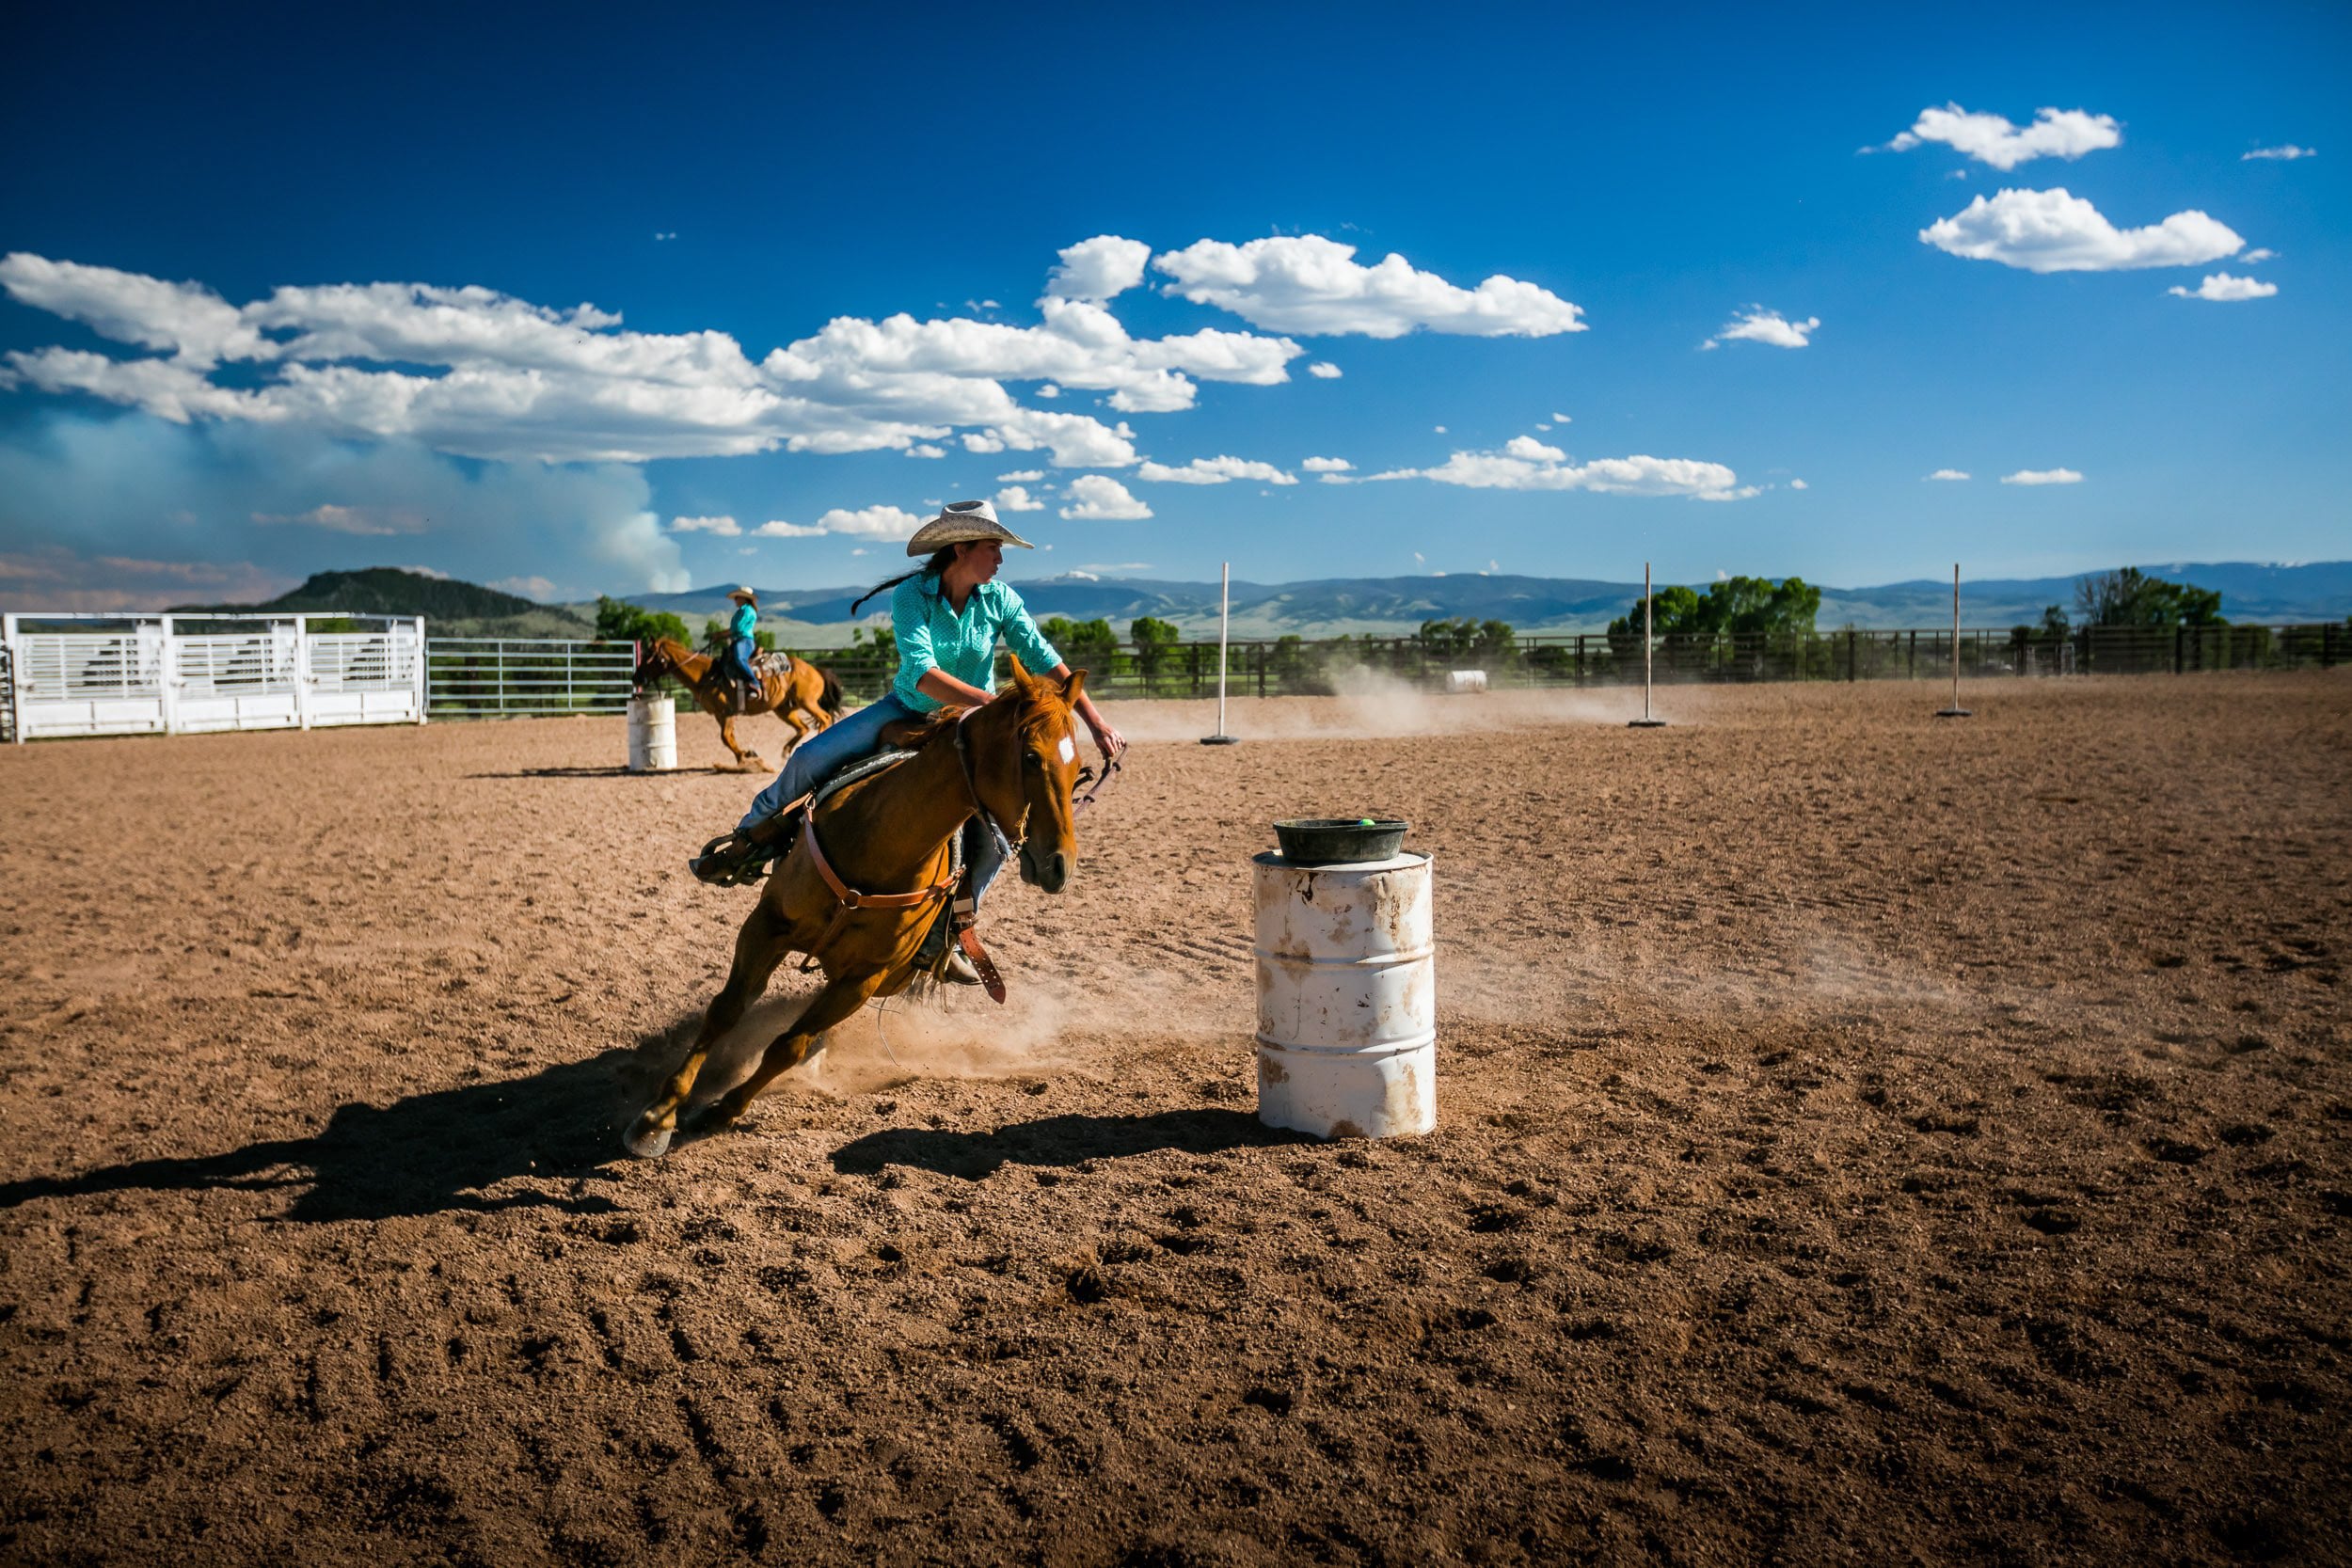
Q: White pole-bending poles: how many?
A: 3